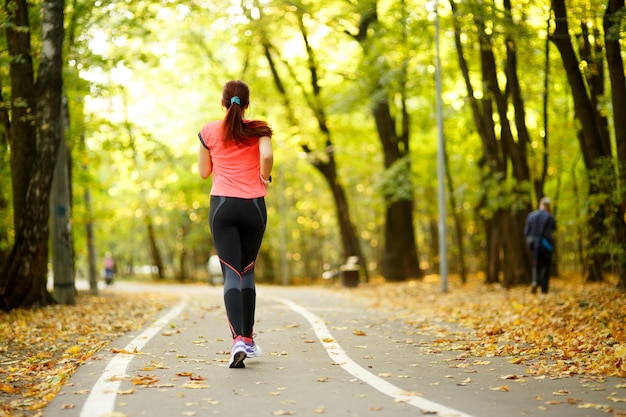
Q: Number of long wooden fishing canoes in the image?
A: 0